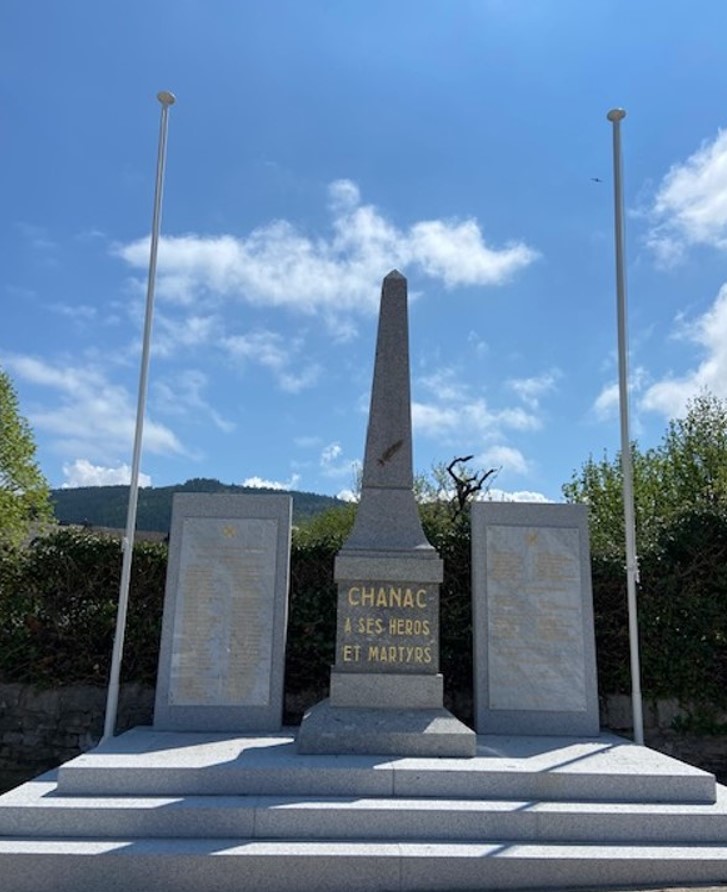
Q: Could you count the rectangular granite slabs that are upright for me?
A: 2